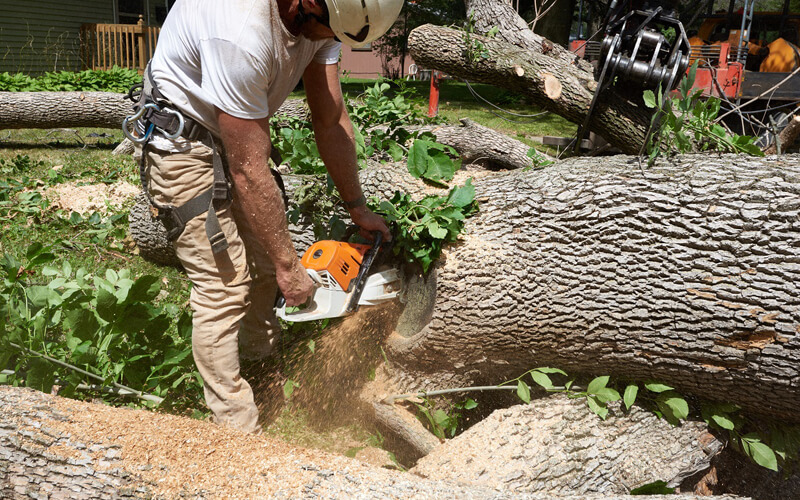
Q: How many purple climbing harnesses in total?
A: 0